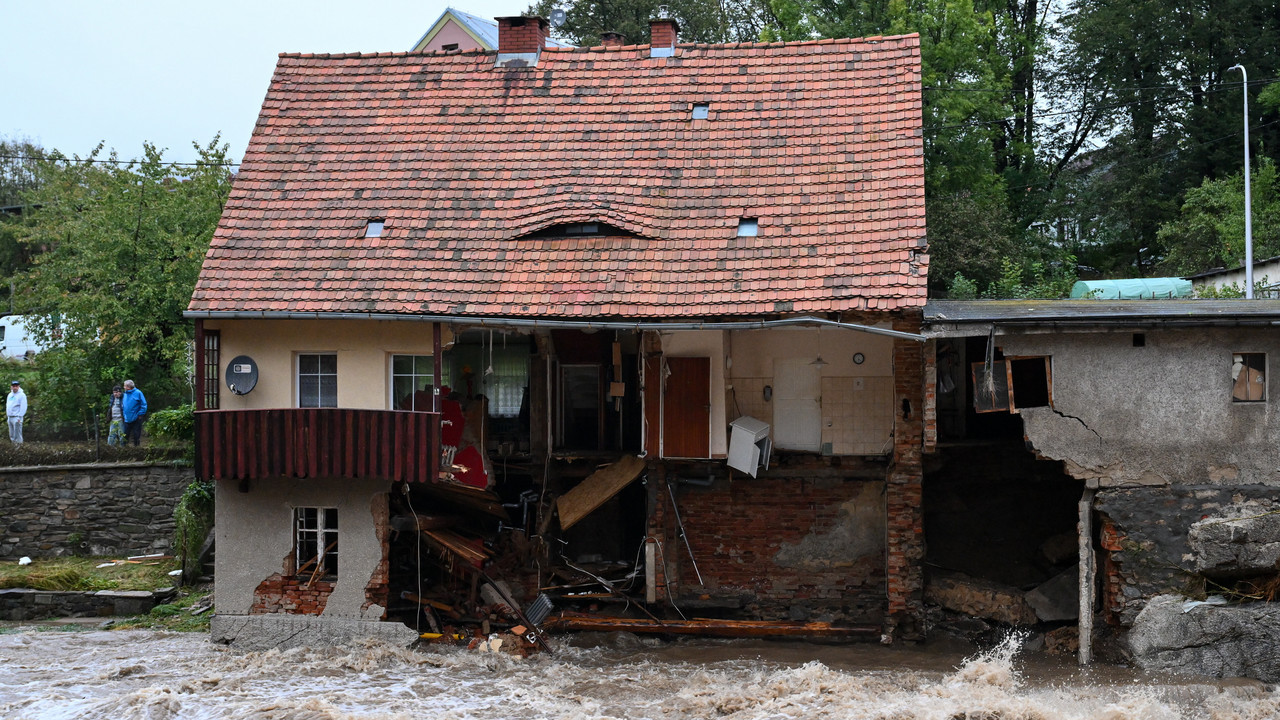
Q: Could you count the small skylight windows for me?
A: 3